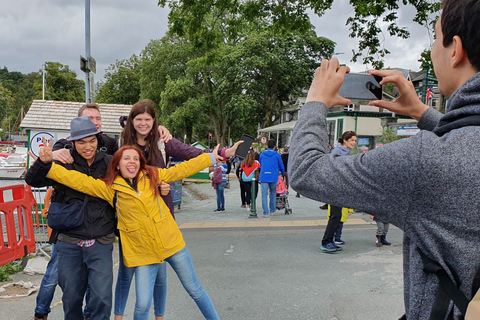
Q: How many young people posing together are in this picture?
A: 4